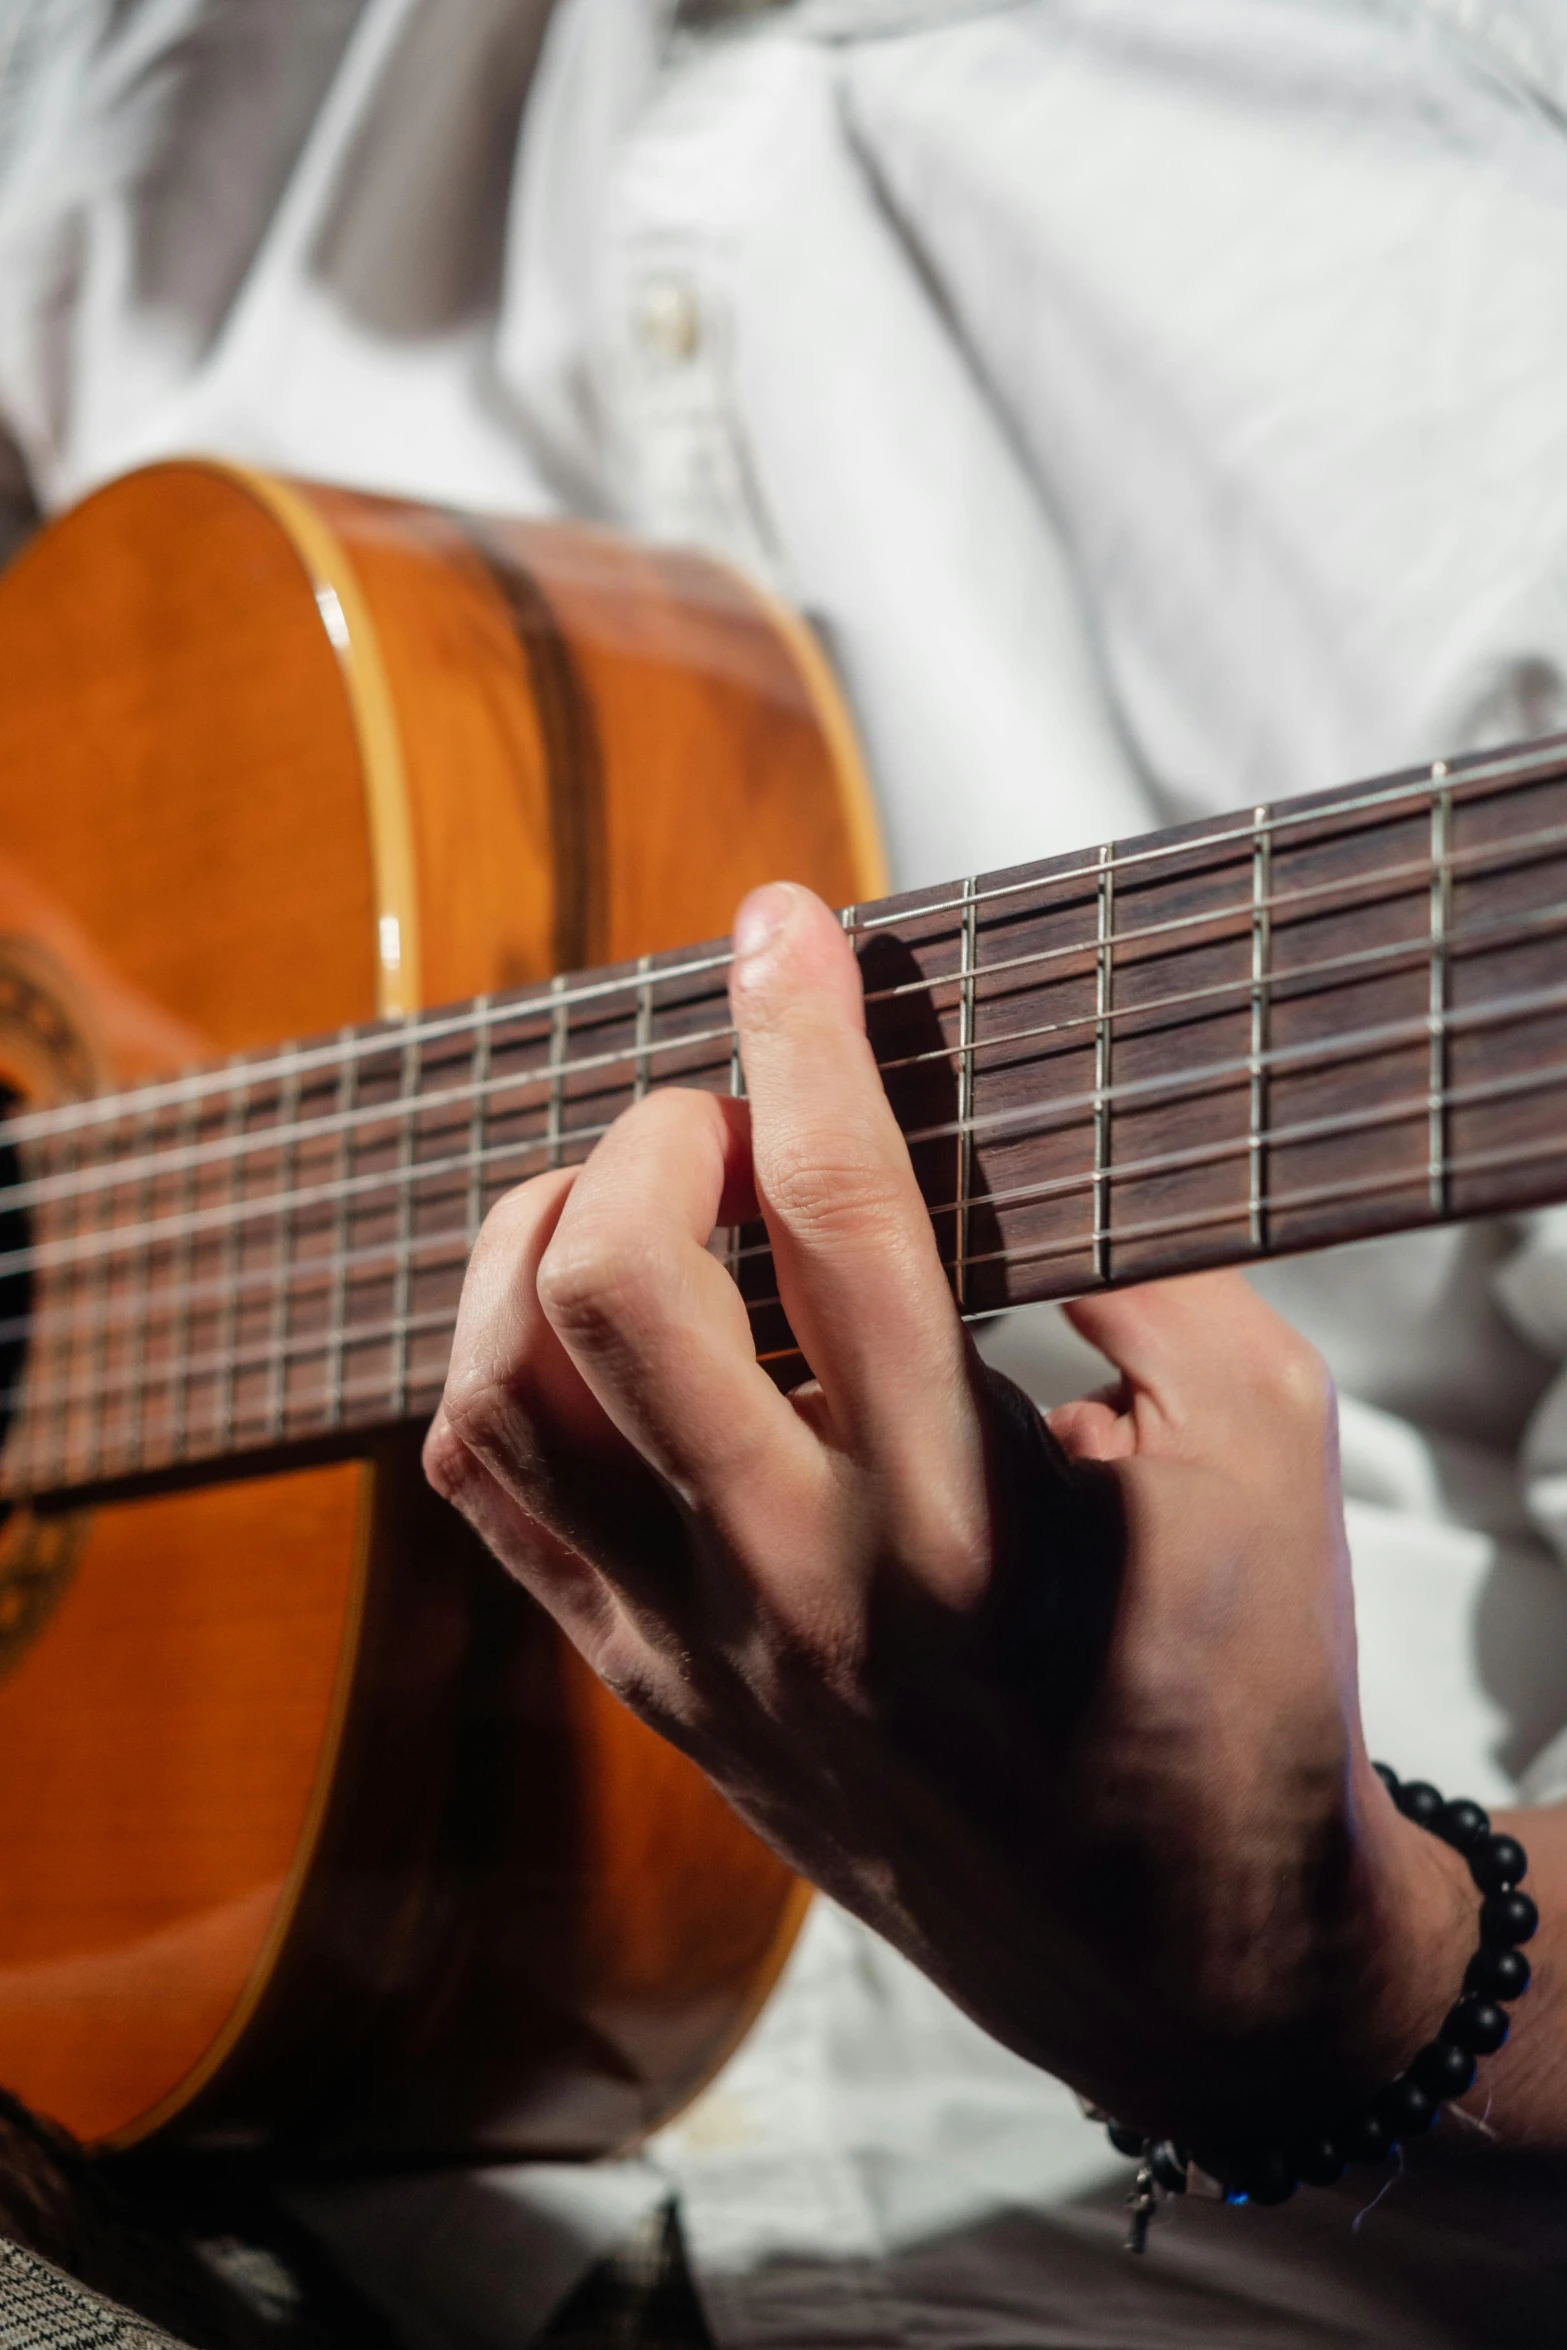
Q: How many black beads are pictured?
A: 14